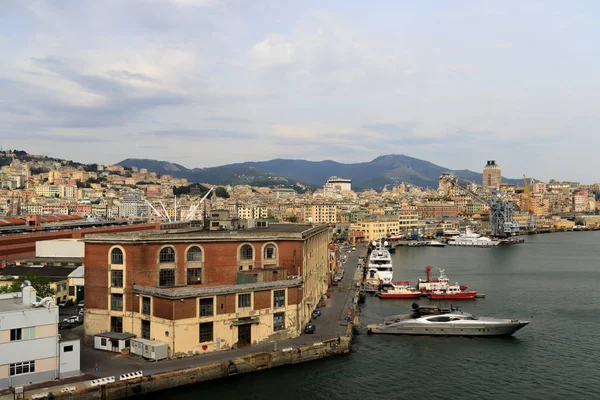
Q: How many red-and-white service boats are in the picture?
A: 3